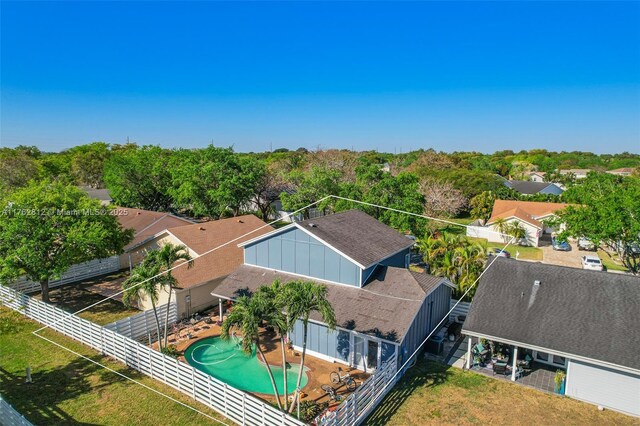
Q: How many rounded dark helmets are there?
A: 0